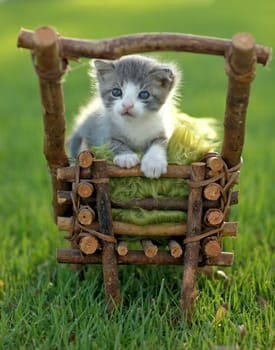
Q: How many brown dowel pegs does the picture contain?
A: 11